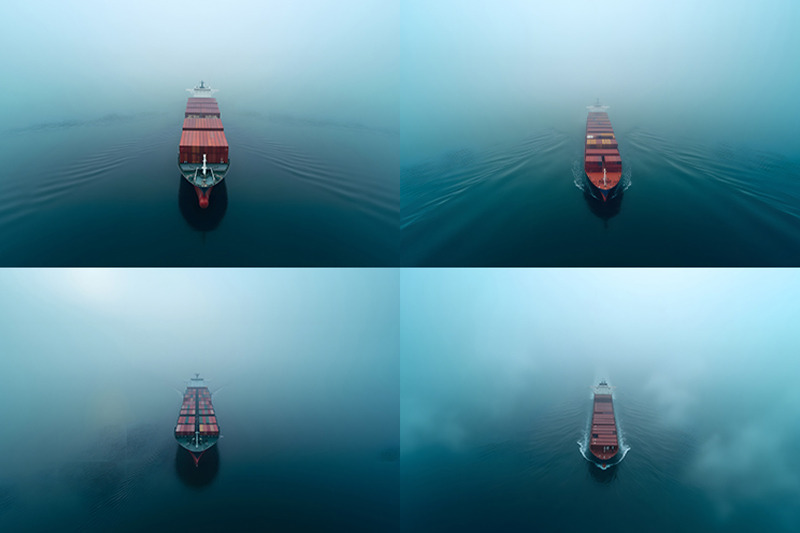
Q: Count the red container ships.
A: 4